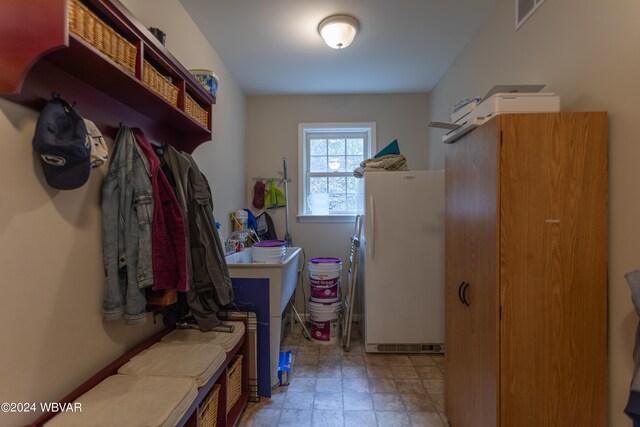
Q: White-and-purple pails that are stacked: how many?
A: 2